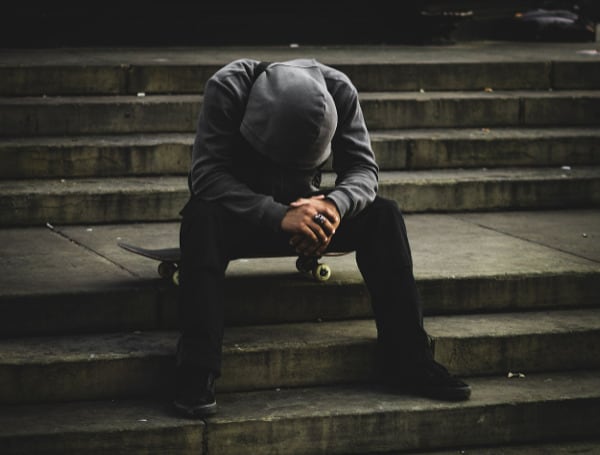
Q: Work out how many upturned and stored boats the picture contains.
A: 0